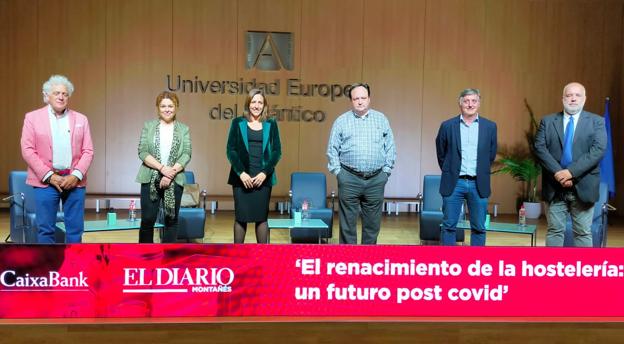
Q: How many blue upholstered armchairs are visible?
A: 5